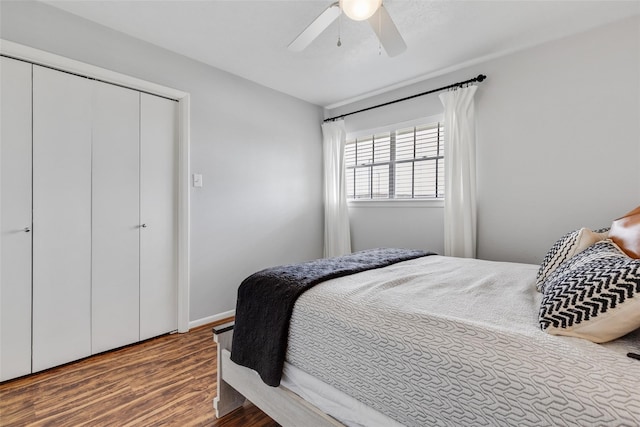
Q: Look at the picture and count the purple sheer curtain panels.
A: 0